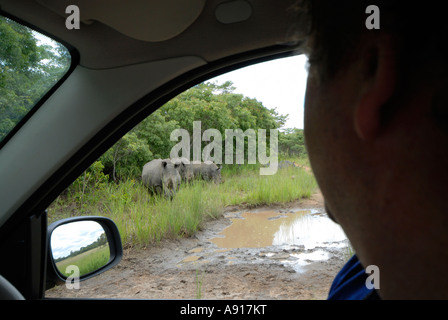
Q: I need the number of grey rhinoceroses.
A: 3